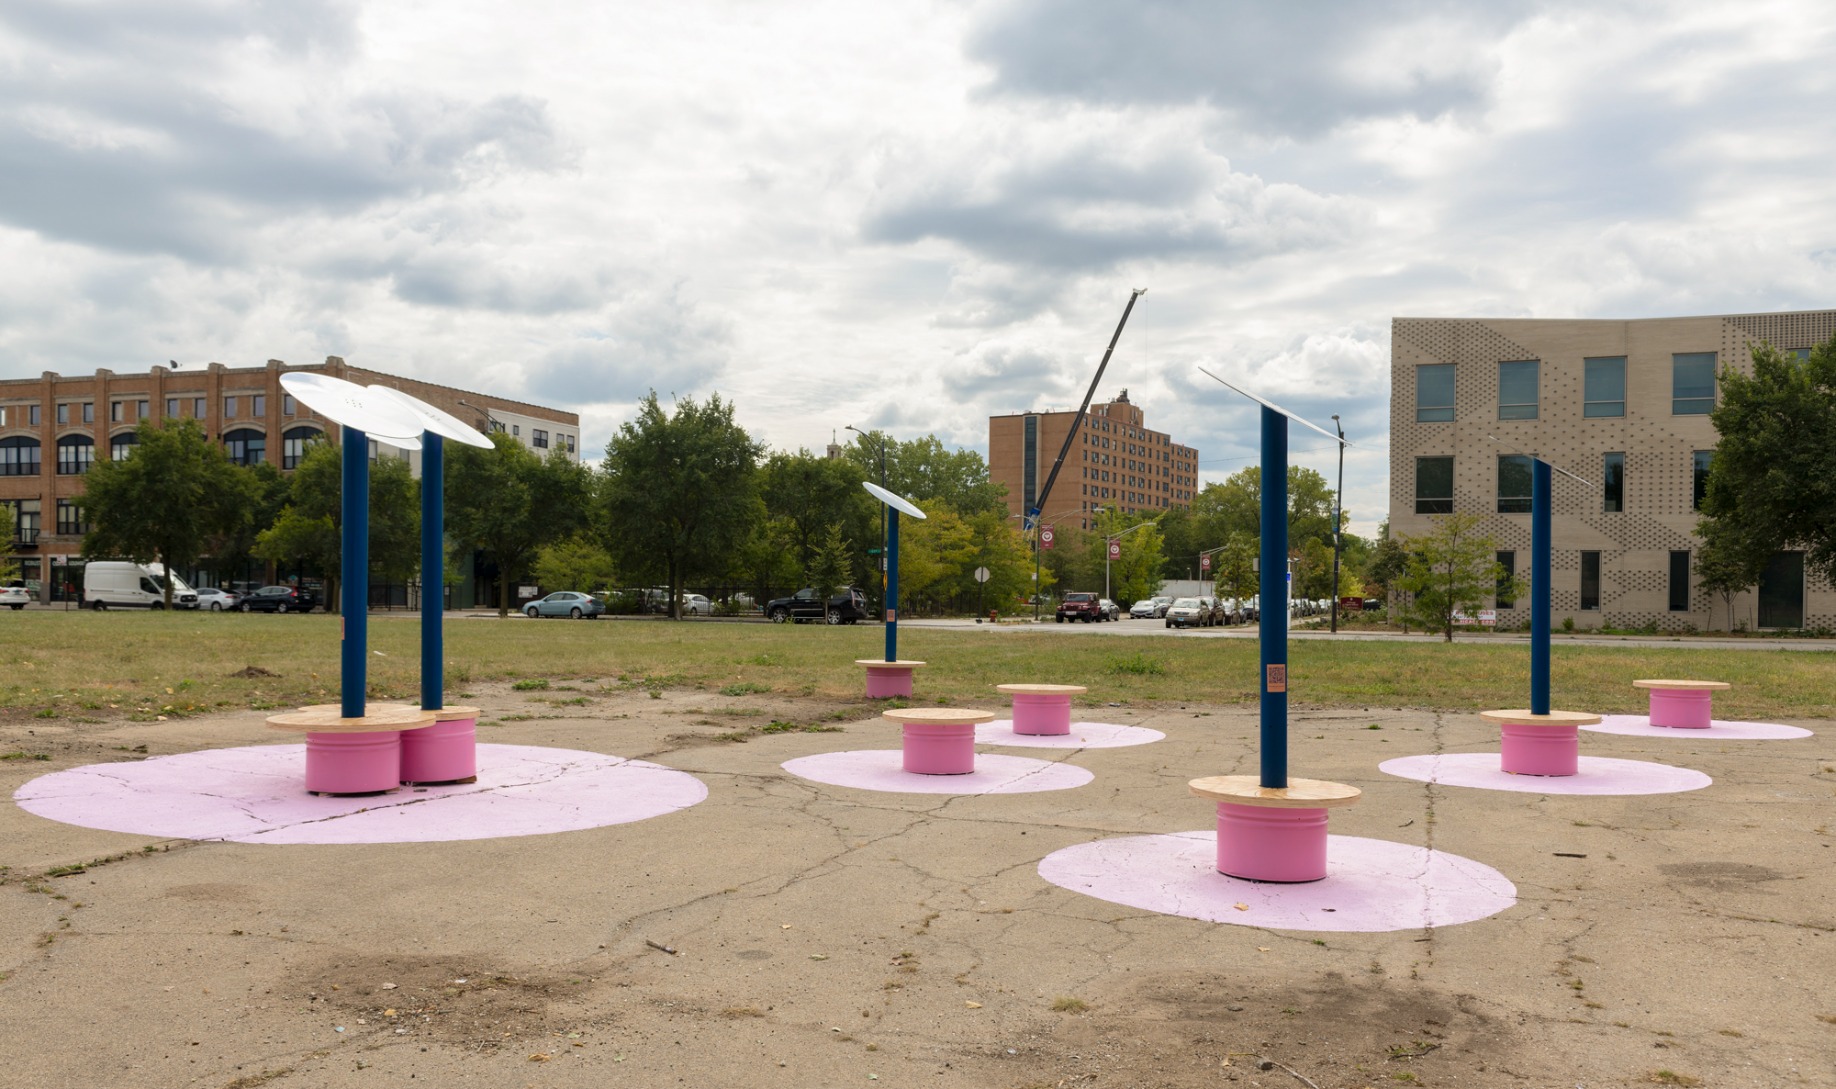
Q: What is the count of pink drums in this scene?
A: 8